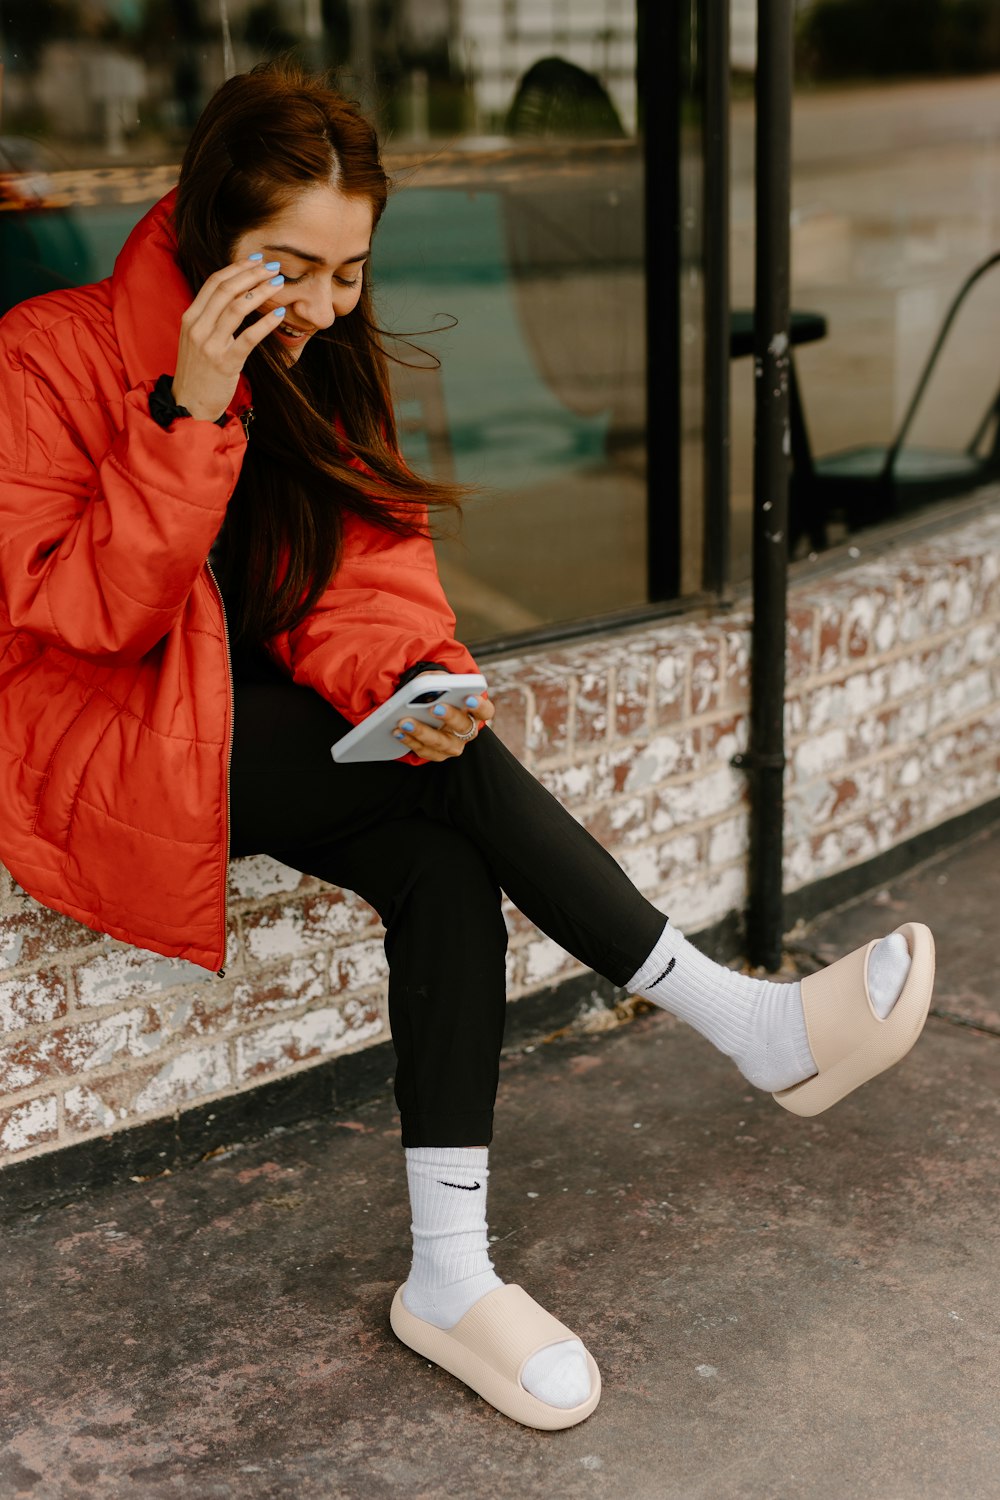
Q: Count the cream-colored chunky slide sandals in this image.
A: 2